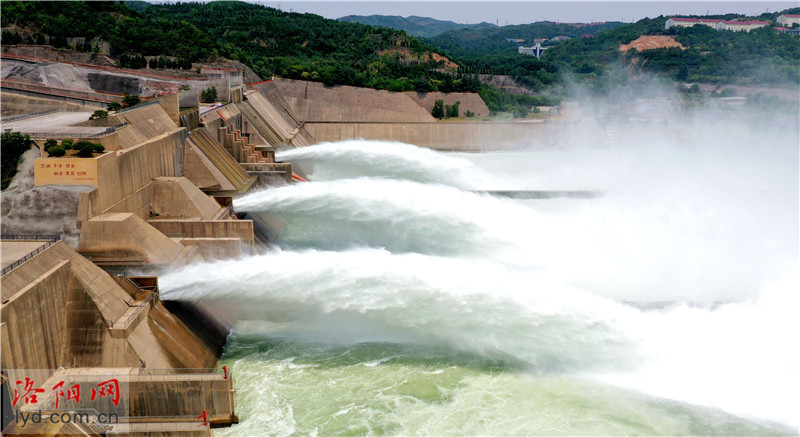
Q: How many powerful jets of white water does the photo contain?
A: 3